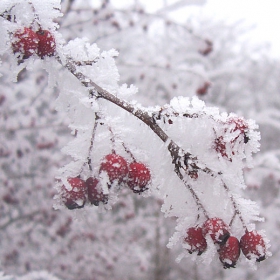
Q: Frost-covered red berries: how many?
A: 12